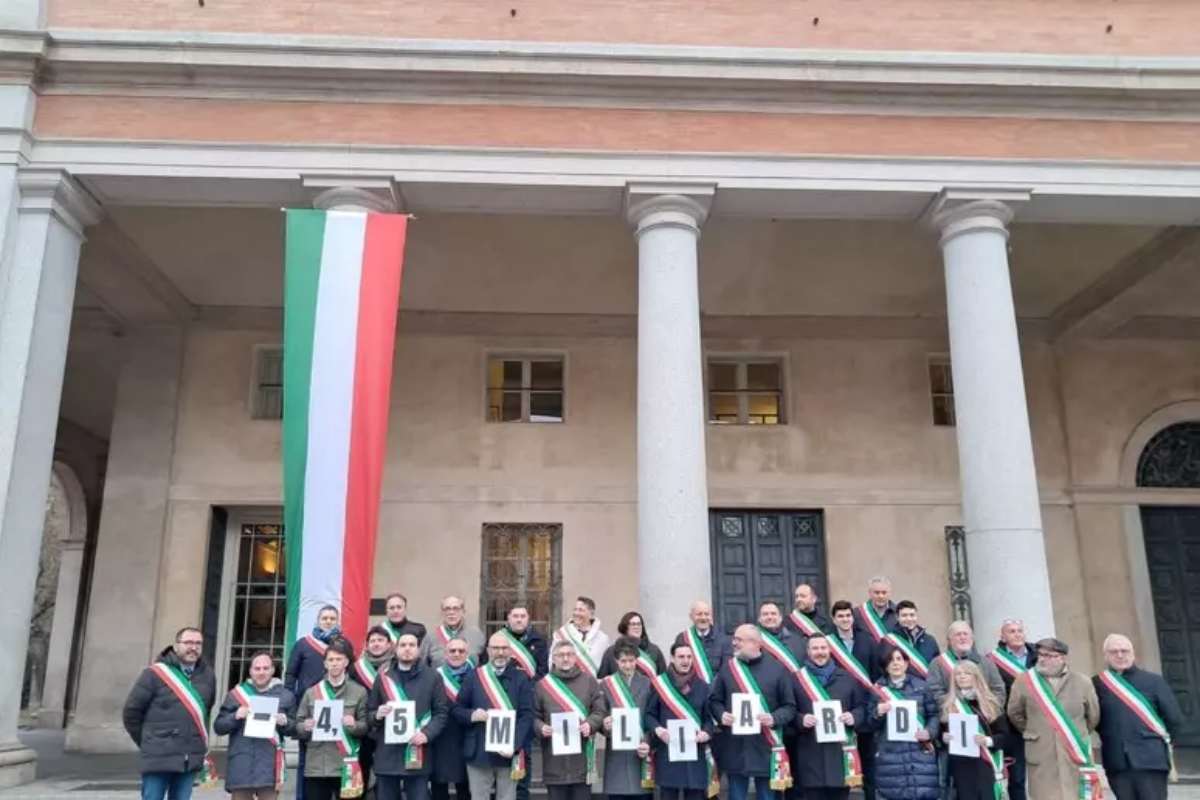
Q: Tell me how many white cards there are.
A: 11